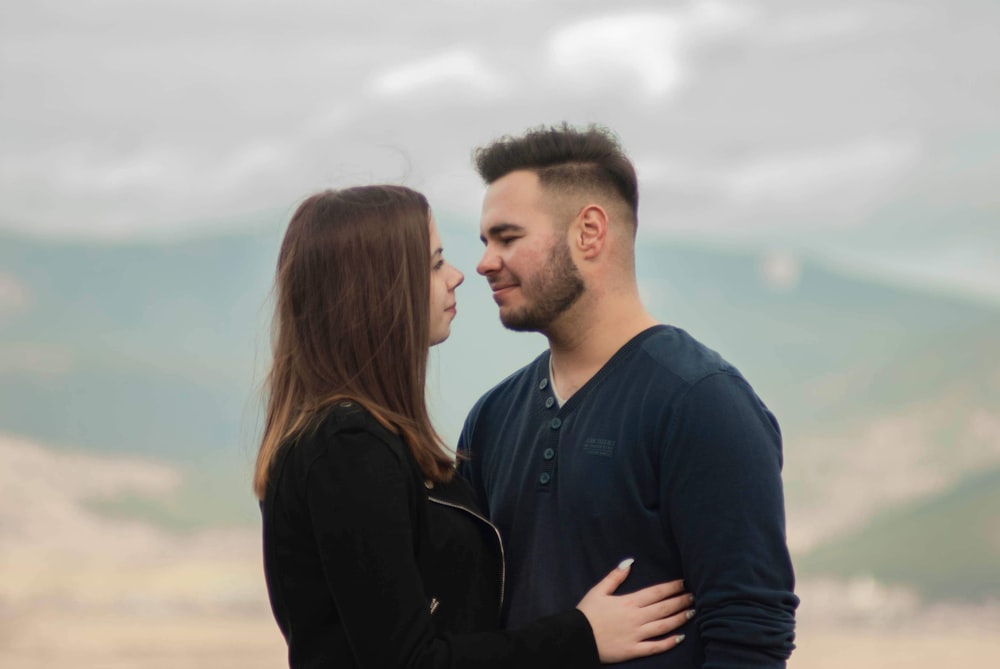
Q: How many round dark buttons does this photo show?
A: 5